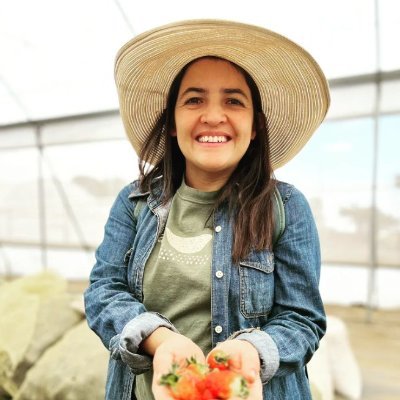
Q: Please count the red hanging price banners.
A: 0